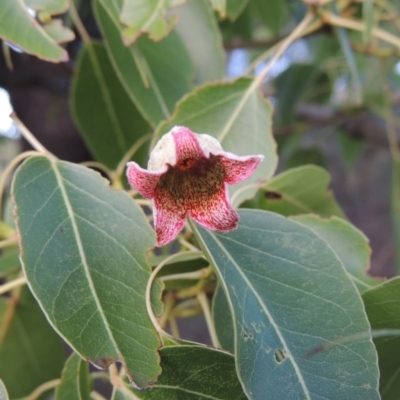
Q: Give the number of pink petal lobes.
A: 5